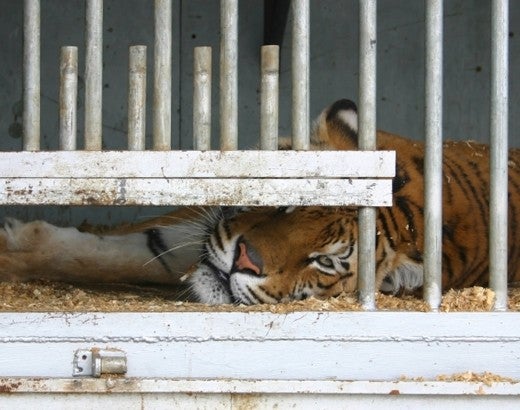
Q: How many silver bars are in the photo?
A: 12